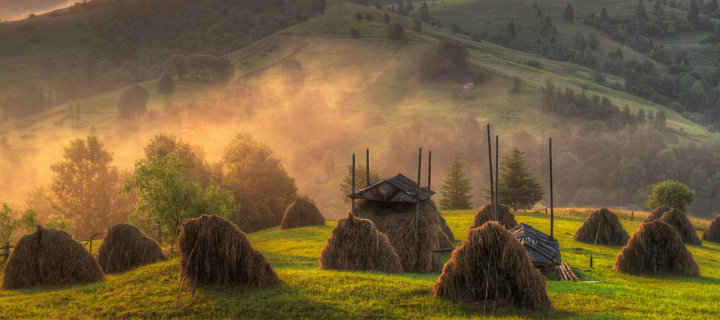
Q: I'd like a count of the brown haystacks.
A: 13